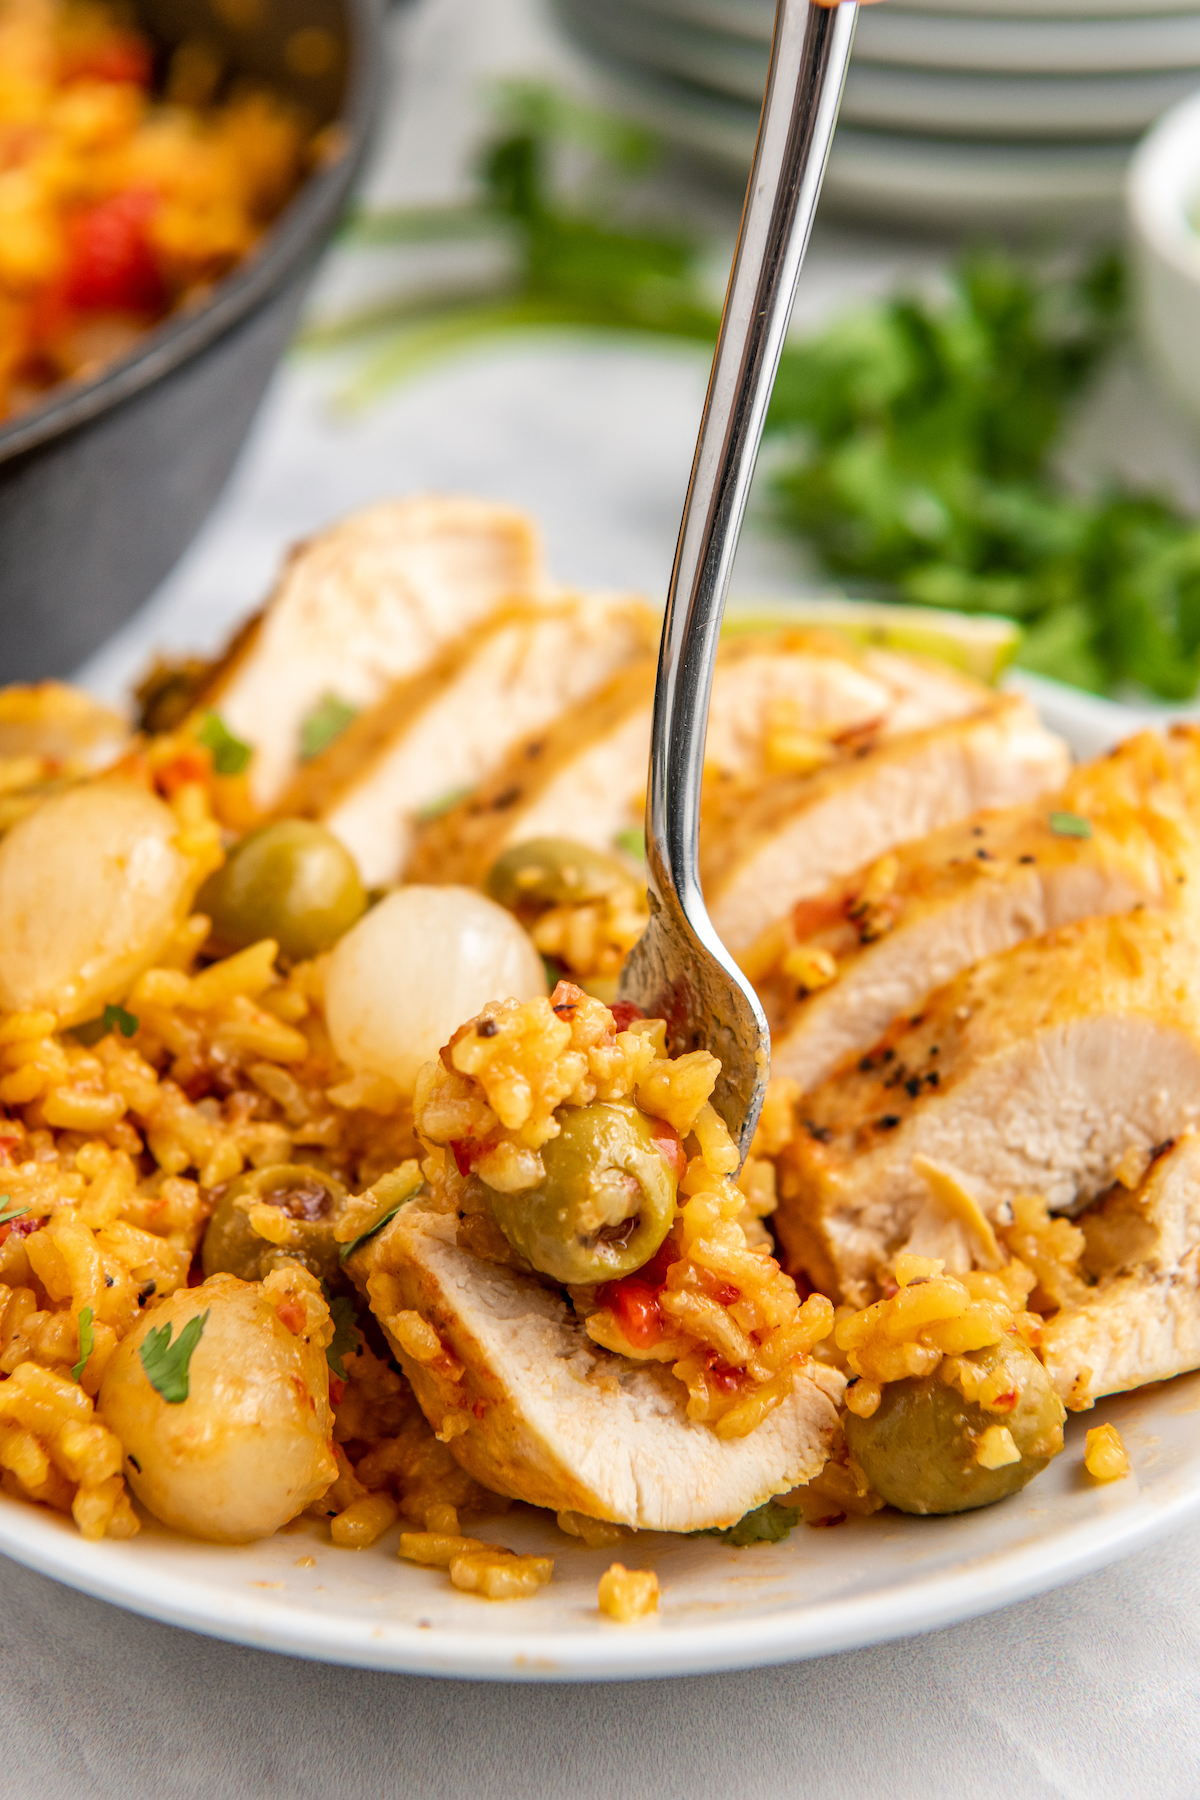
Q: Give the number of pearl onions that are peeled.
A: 3